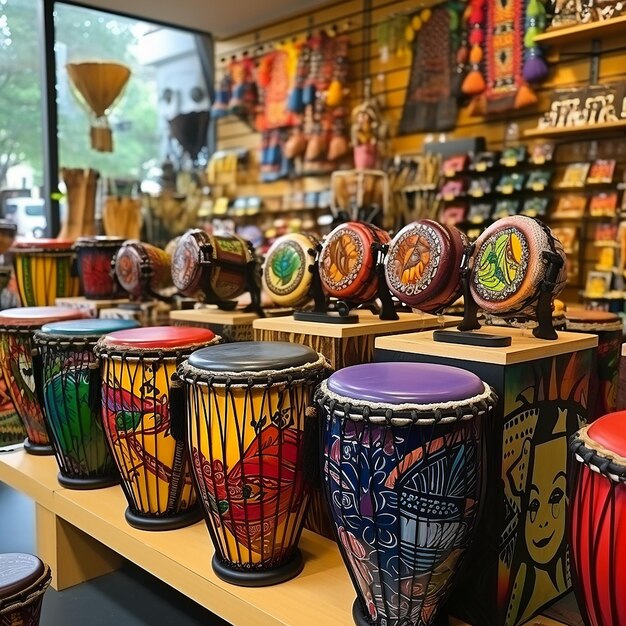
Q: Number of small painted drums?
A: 6